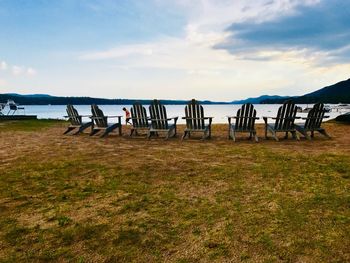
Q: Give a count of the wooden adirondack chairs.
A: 8